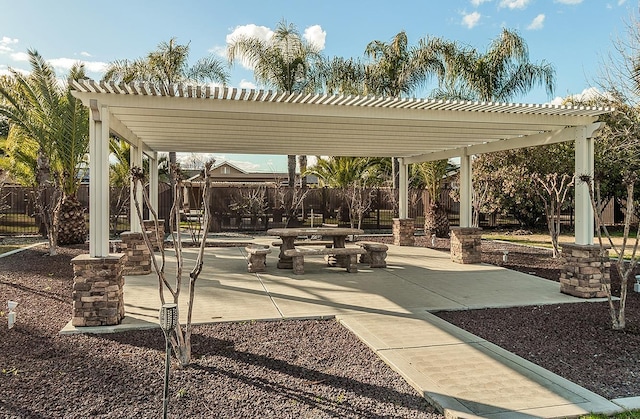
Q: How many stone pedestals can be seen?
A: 6